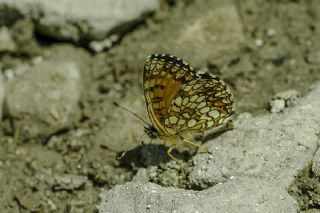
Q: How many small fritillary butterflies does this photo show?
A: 1